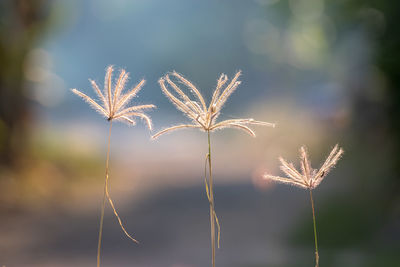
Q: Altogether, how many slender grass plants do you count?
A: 3